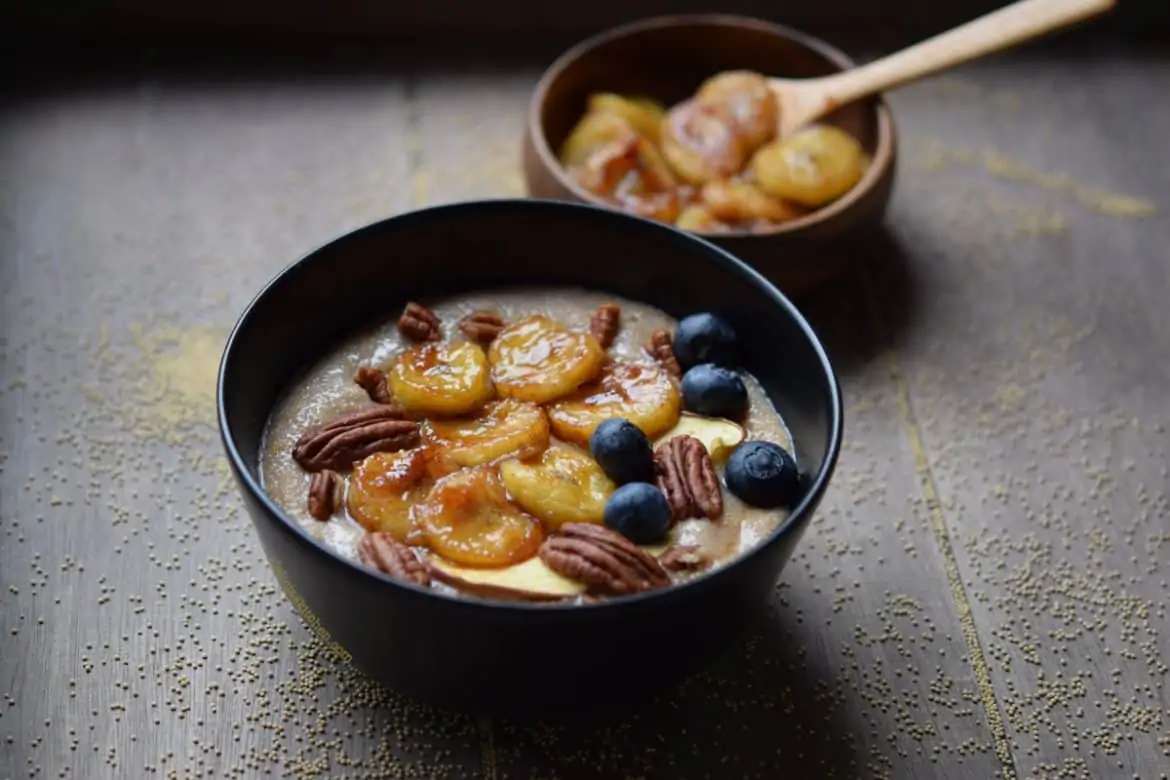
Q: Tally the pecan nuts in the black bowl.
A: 11